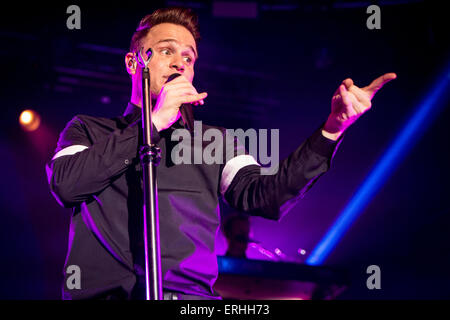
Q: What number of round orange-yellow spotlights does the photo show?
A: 1